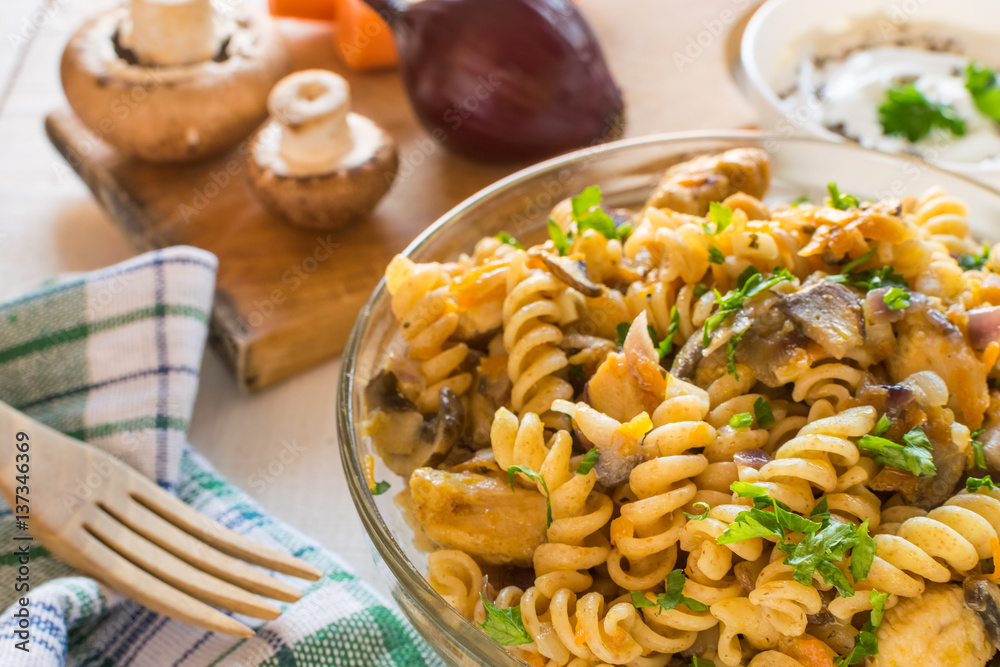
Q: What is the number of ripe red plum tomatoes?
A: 0